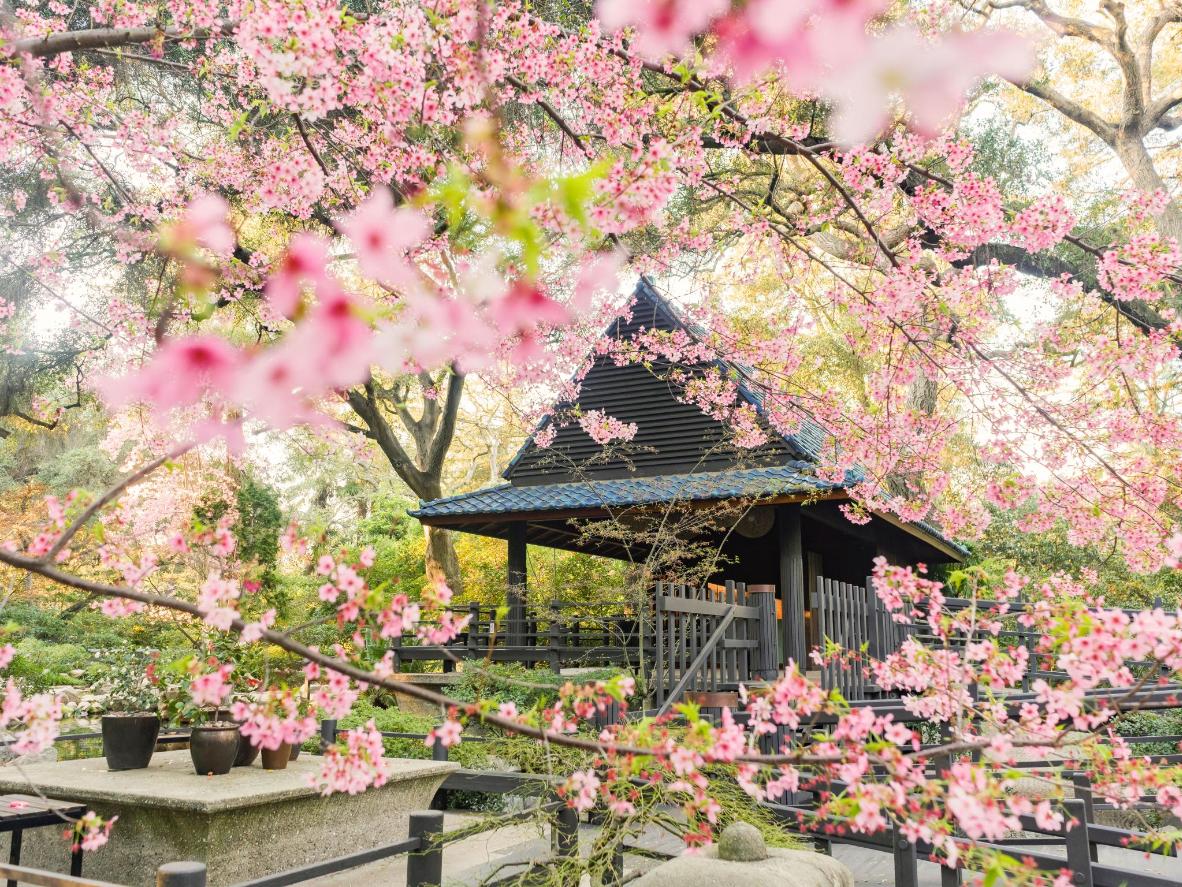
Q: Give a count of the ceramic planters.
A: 5